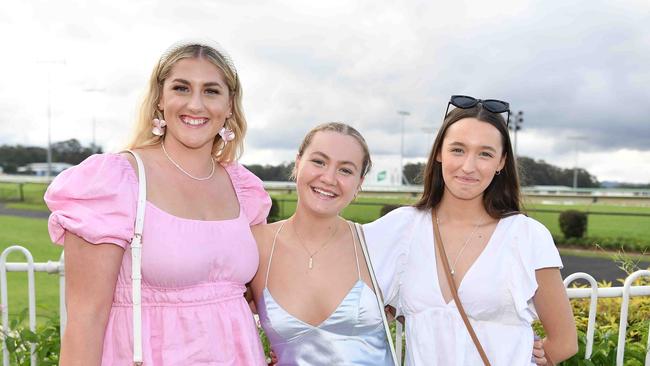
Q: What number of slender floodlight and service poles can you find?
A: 6